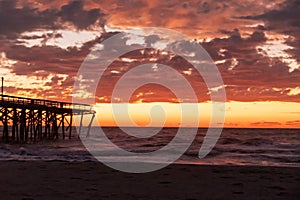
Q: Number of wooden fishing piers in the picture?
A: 1